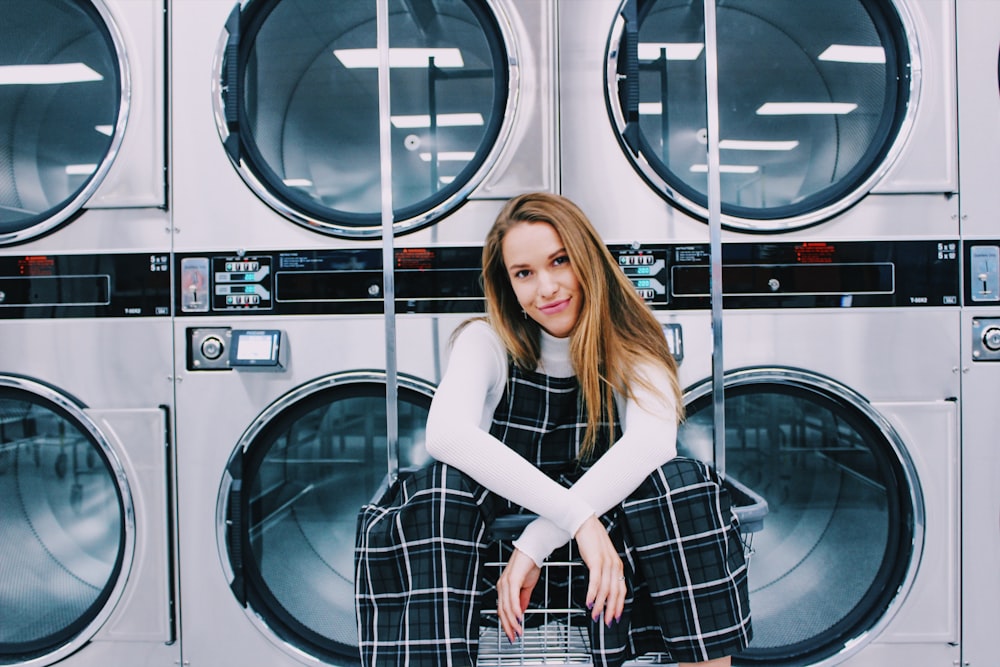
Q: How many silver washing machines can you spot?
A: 6